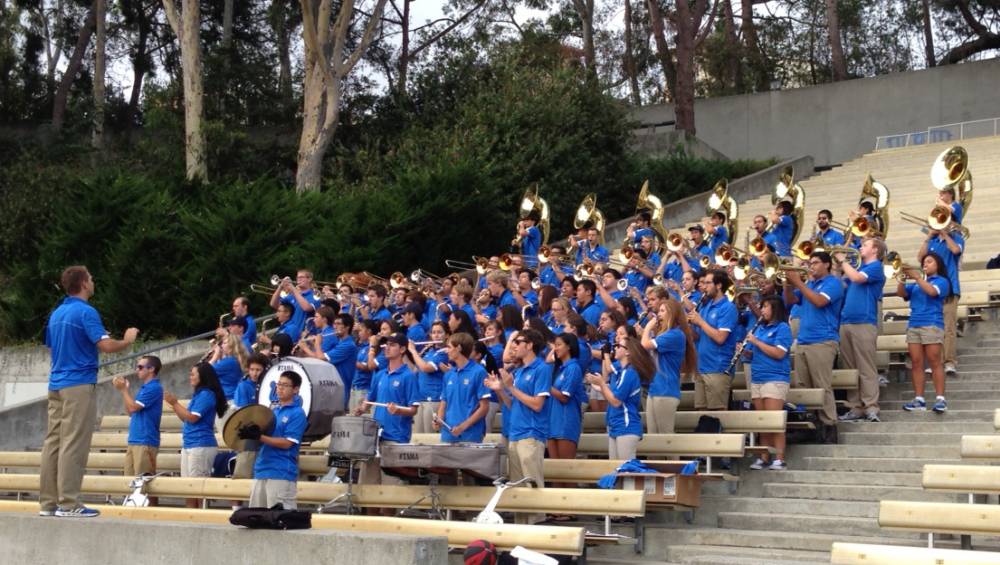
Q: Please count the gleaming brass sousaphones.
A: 7